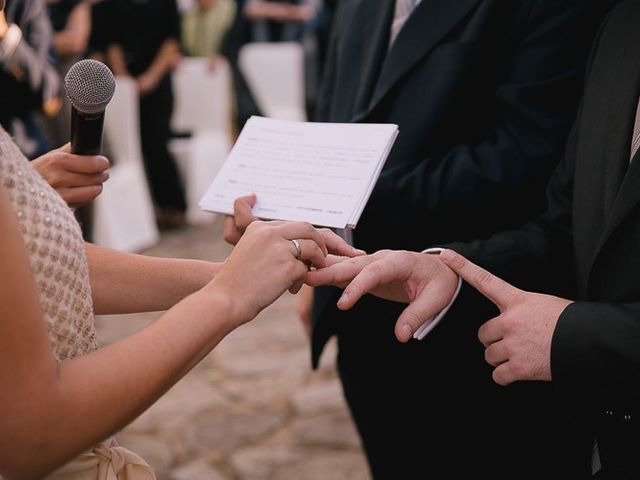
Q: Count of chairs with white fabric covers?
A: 3